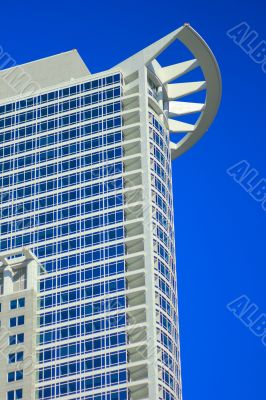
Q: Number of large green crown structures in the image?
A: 0